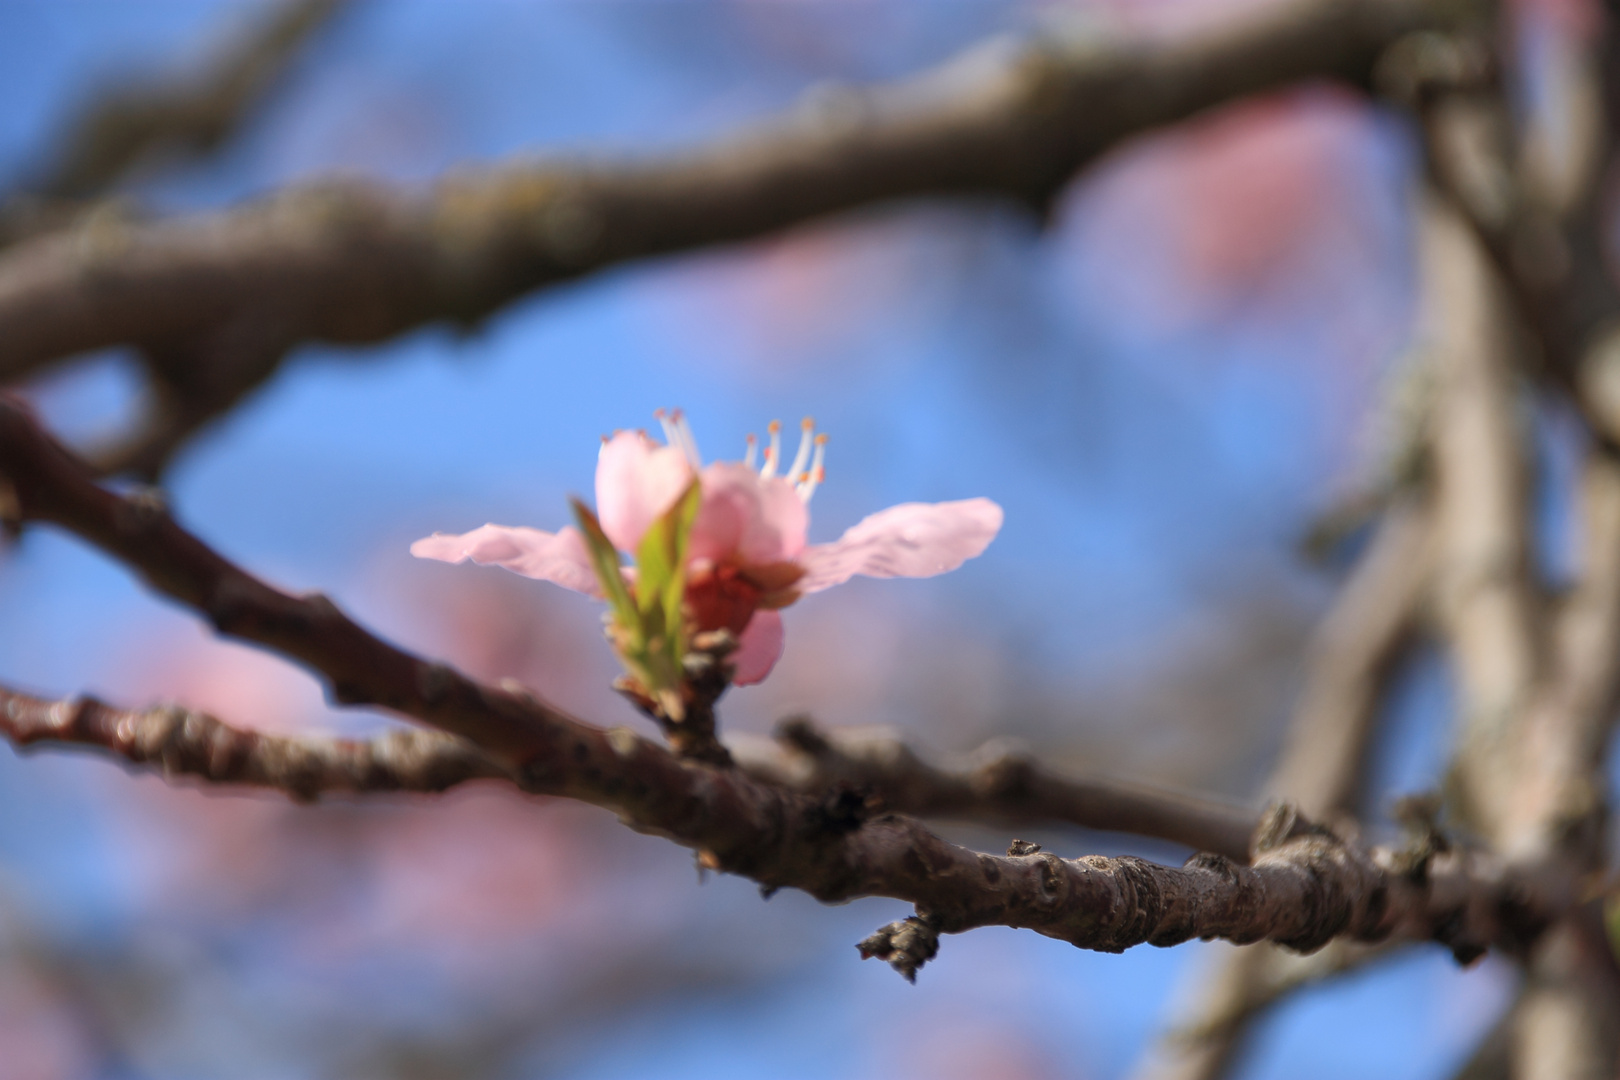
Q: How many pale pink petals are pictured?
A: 5